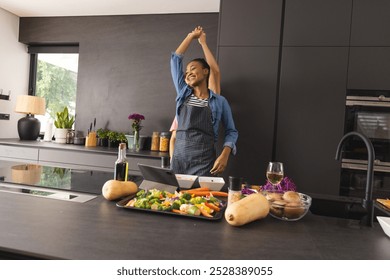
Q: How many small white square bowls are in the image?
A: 2